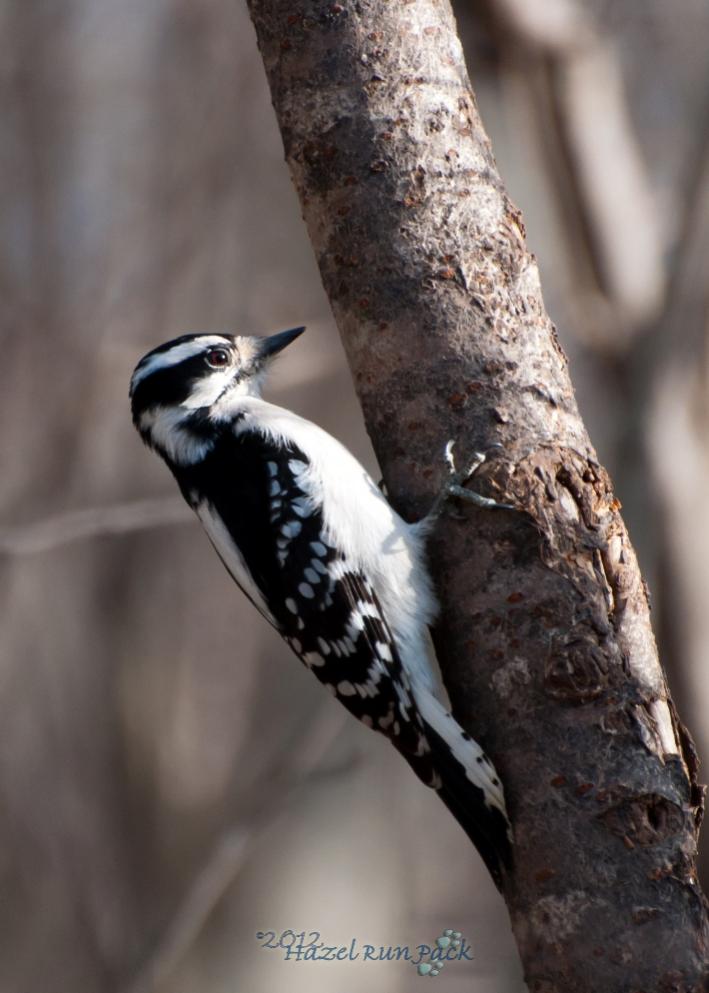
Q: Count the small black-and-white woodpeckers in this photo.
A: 1